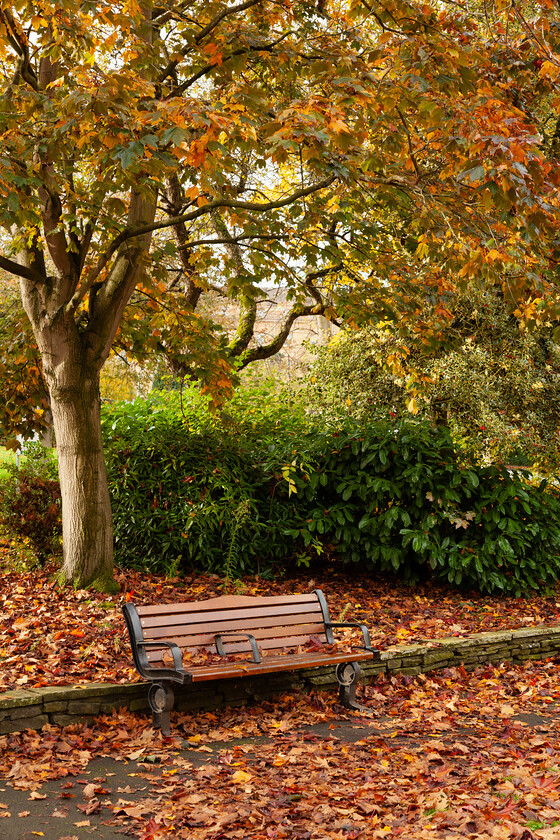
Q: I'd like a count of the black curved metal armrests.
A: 3